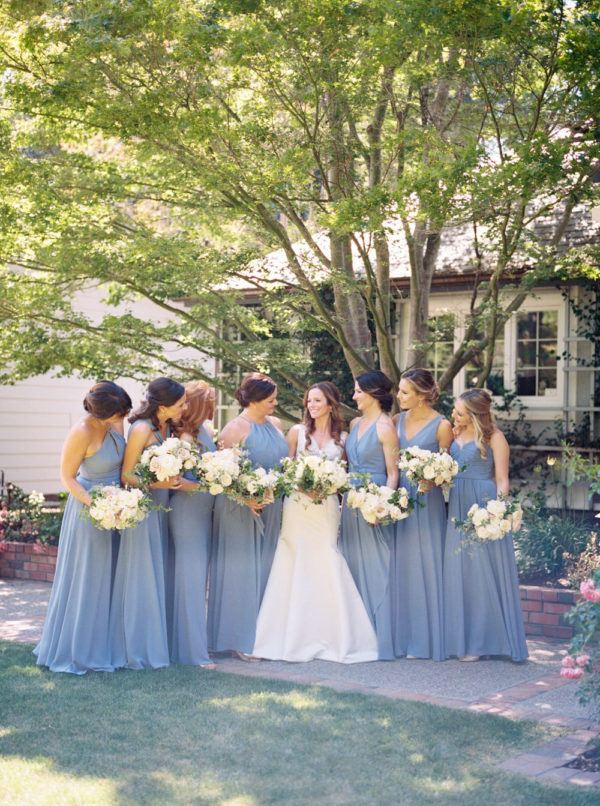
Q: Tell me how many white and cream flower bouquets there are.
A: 8